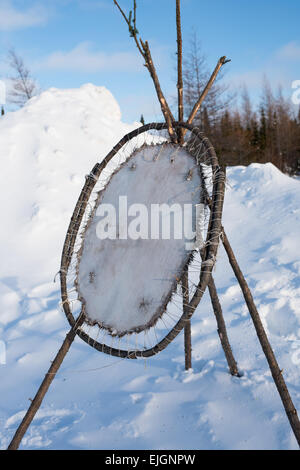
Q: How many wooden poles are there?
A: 4